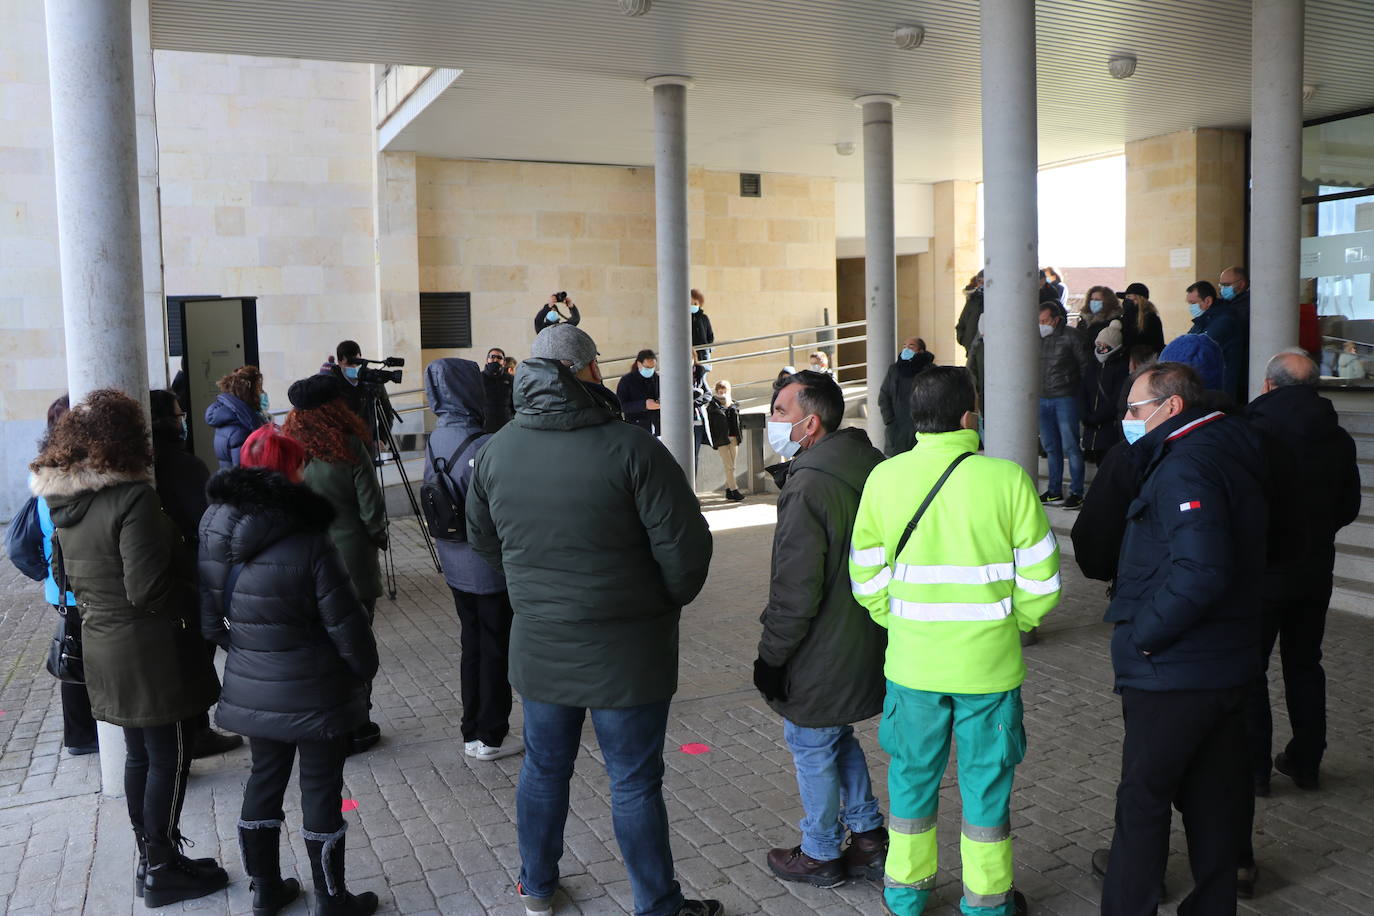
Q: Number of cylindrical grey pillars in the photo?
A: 5